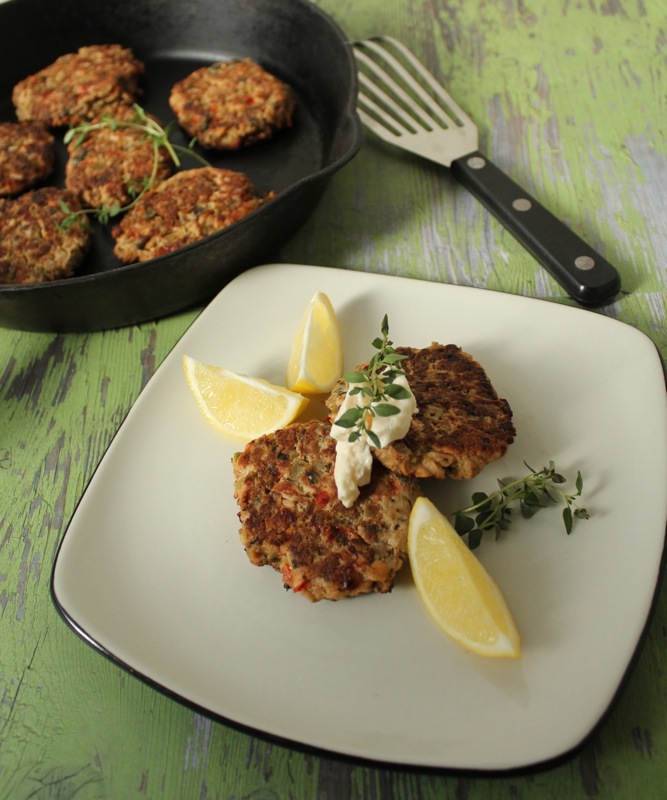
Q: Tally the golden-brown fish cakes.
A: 8